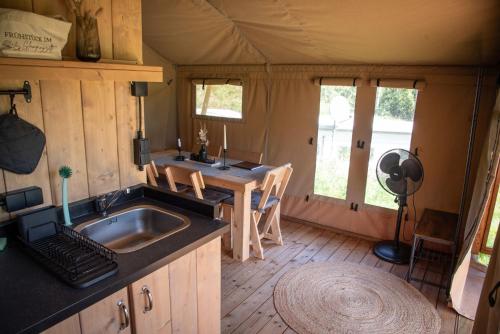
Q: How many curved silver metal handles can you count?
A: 2